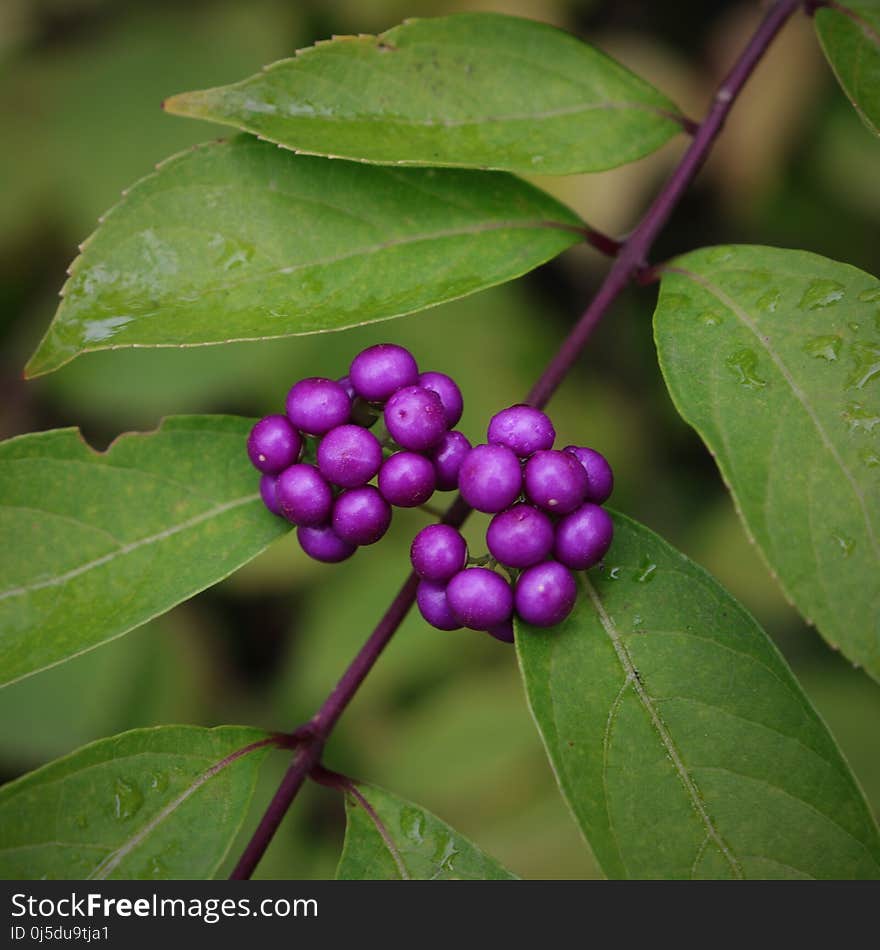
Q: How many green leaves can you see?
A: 8